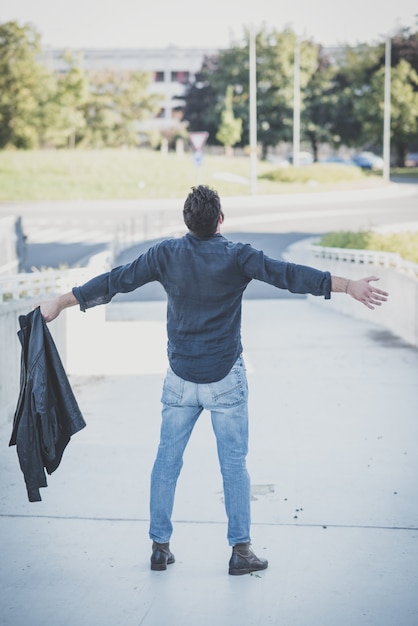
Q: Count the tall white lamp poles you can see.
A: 3